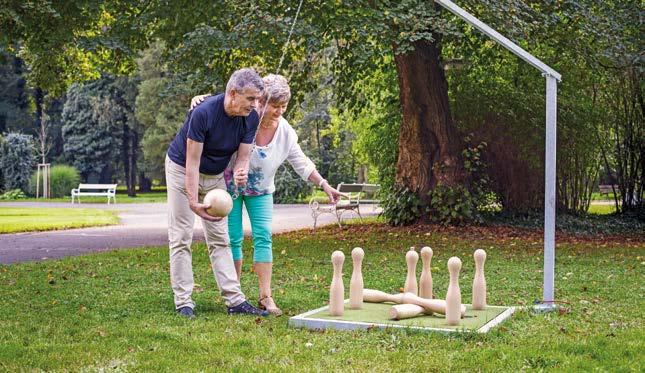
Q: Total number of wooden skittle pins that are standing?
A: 6